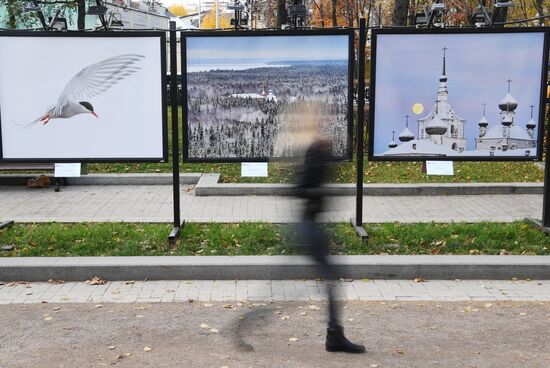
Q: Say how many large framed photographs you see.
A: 3